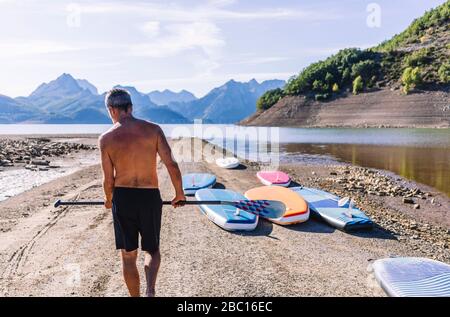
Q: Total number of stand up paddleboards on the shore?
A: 7